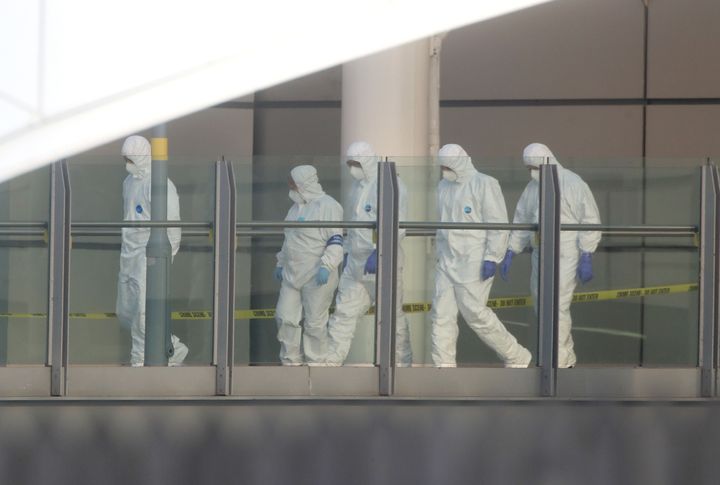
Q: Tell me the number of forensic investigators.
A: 5